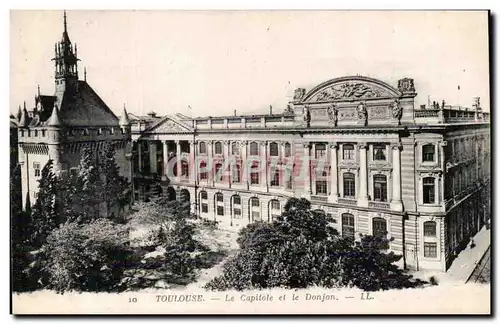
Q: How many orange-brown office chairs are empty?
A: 0